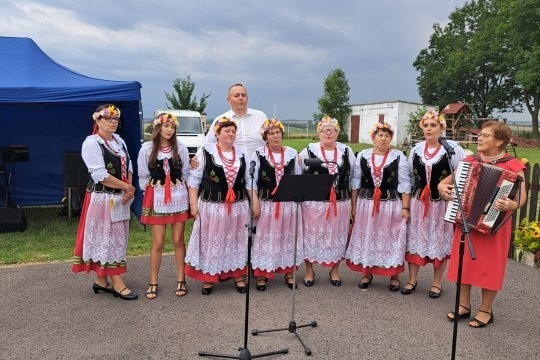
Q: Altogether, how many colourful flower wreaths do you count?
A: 7